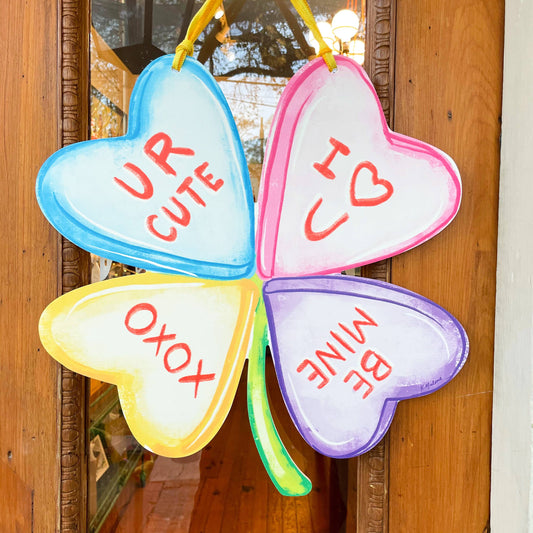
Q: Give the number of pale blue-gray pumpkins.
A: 0